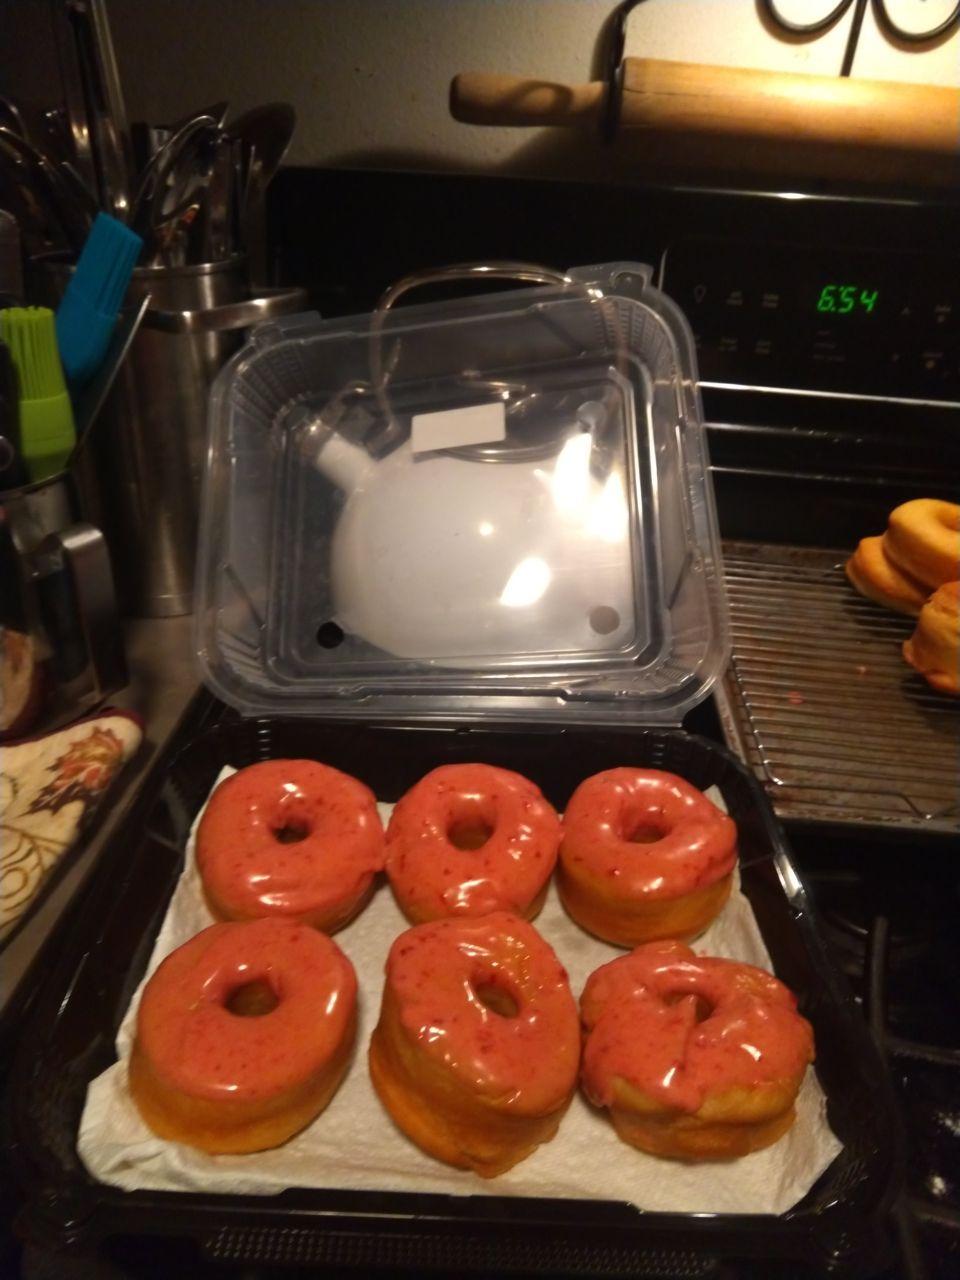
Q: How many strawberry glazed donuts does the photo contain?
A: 6